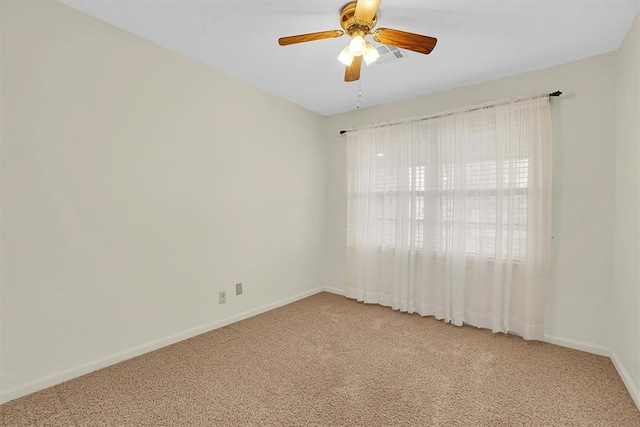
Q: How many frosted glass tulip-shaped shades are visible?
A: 3